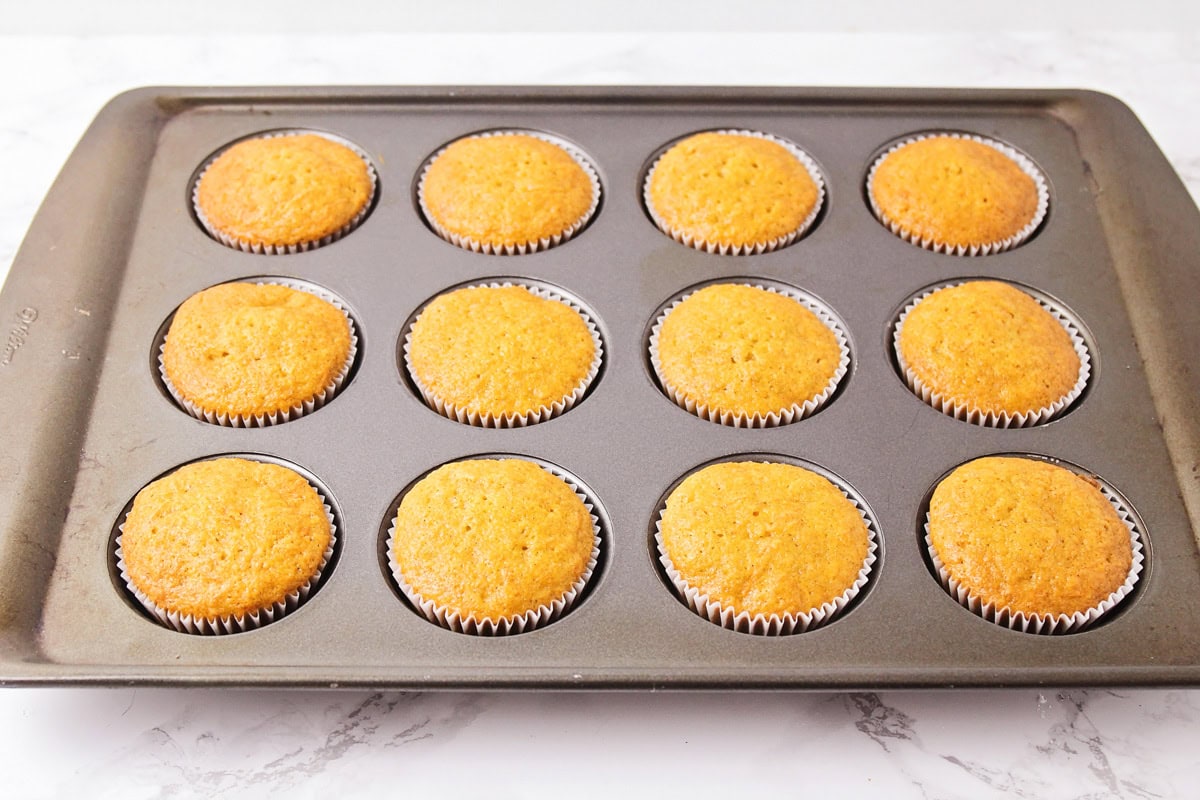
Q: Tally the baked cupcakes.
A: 12